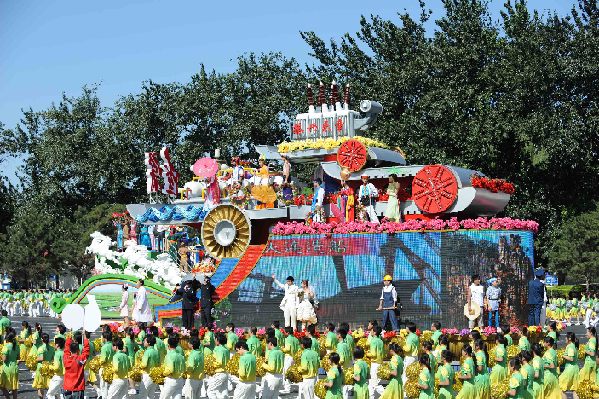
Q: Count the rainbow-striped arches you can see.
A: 1